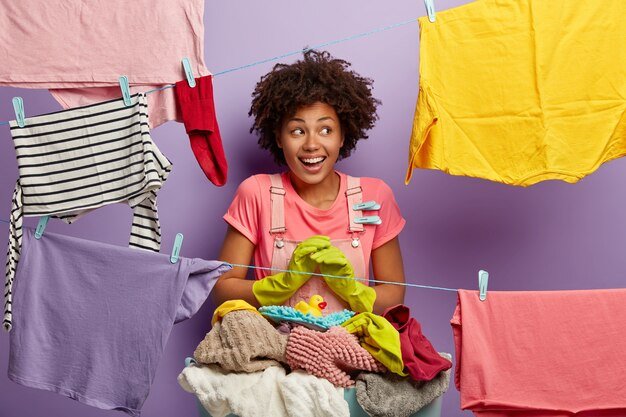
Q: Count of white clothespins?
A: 0